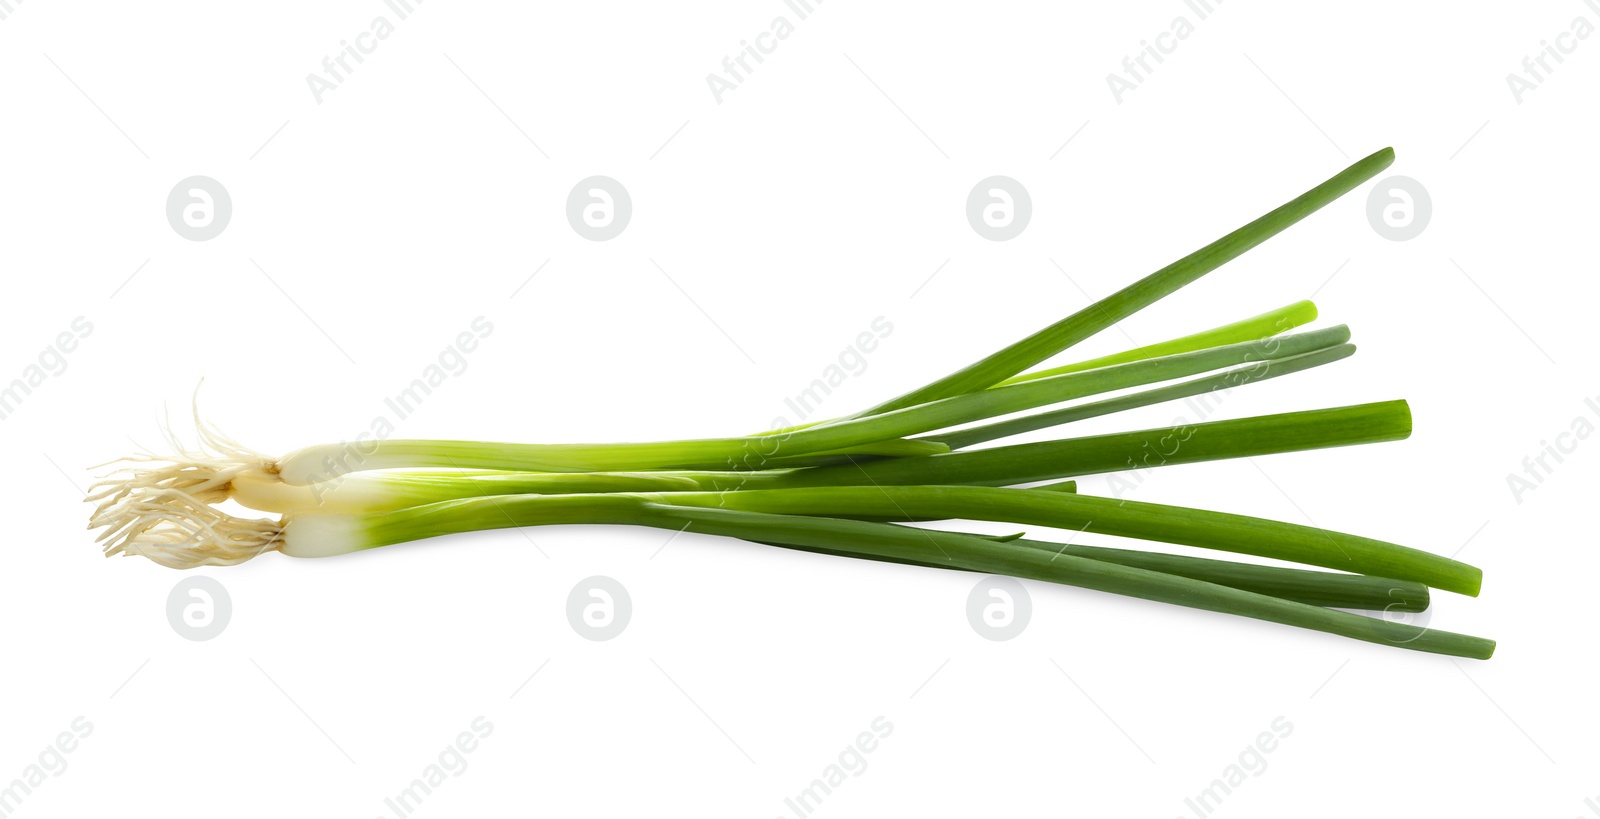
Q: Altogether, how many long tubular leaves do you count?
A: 8